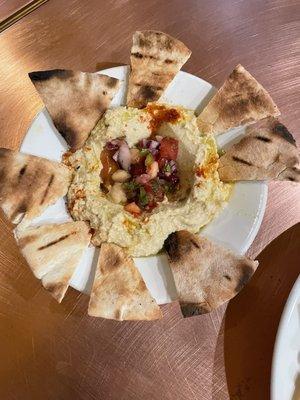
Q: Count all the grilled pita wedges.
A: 8